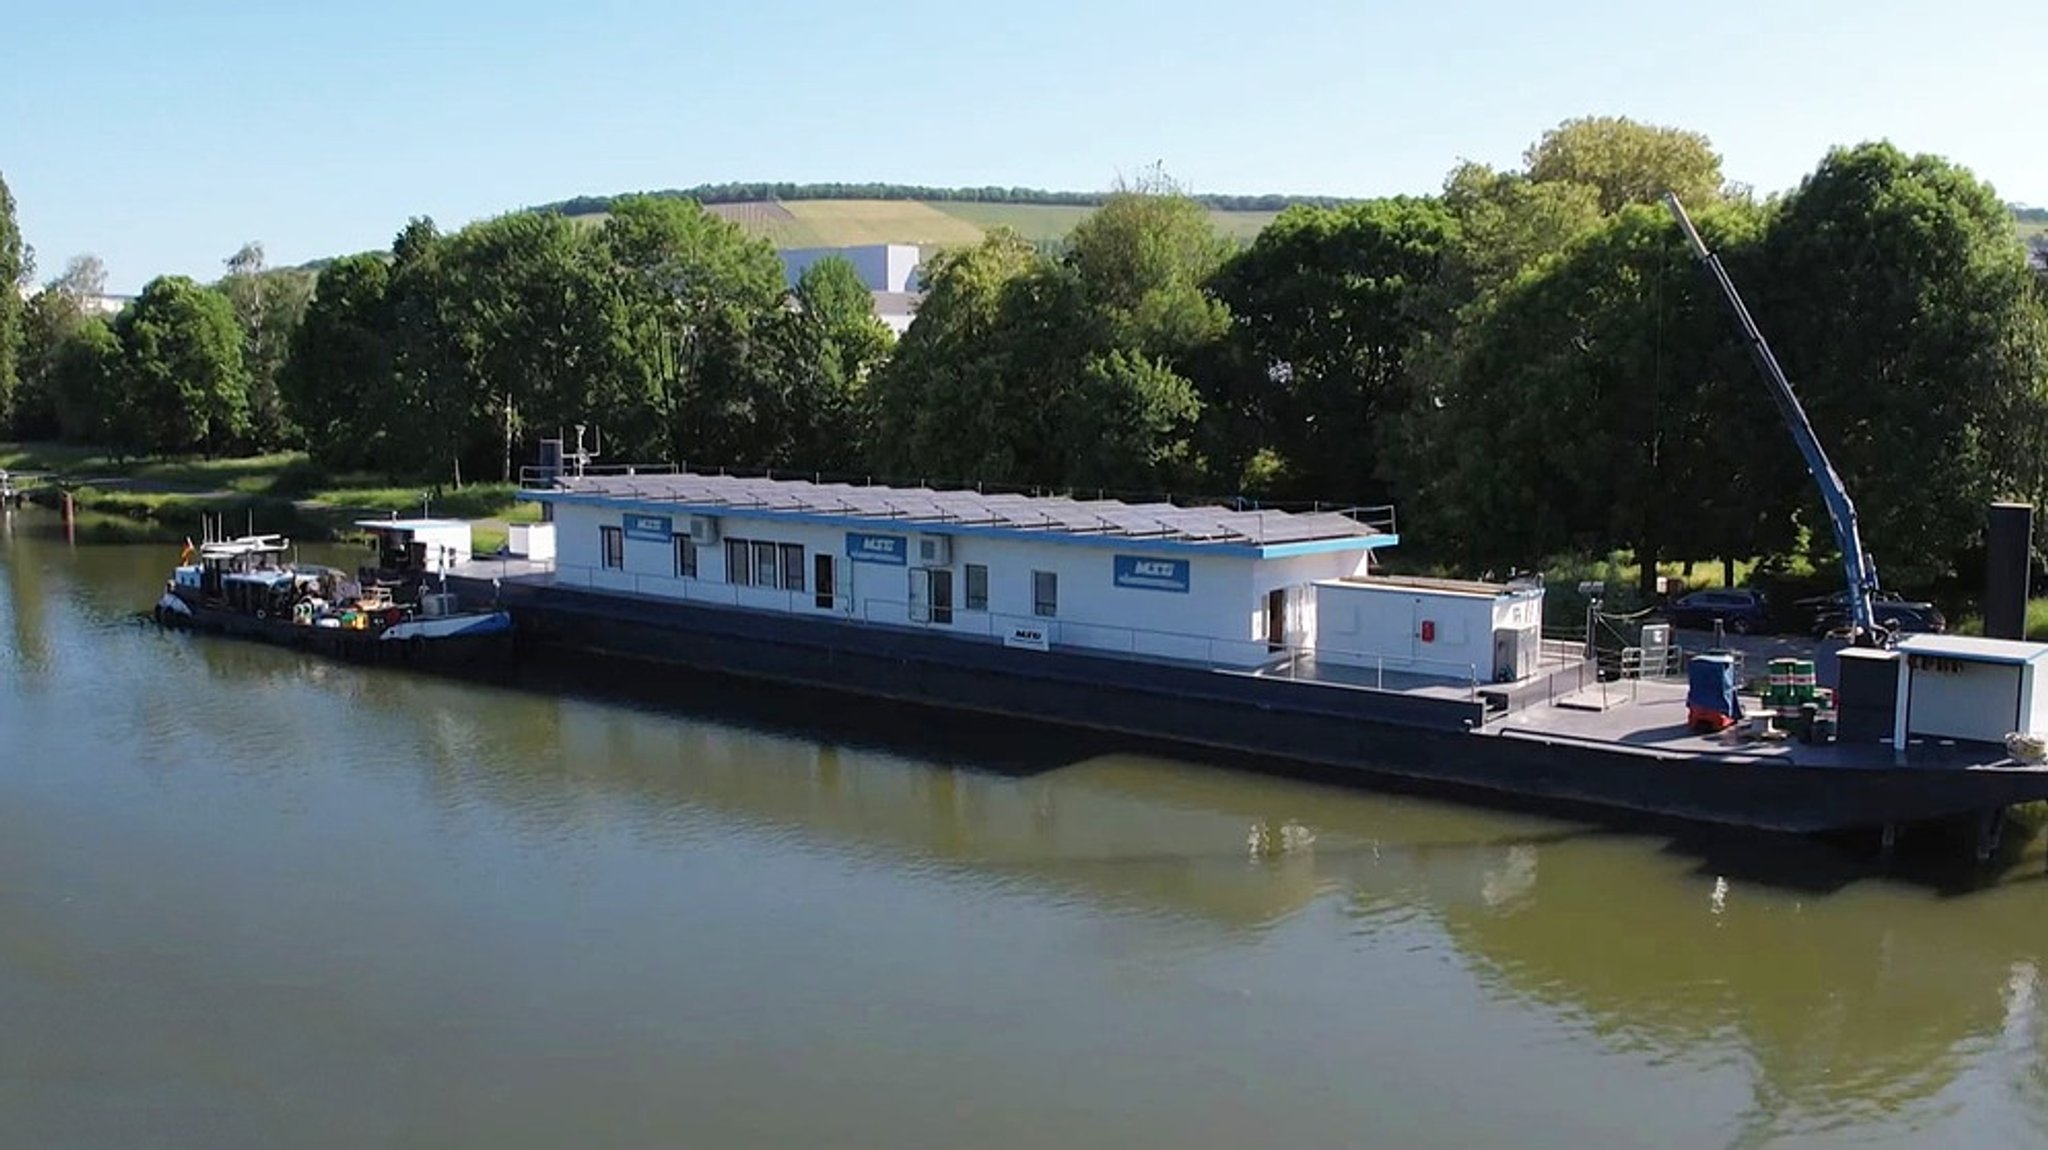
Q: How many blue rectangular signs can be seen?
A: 3